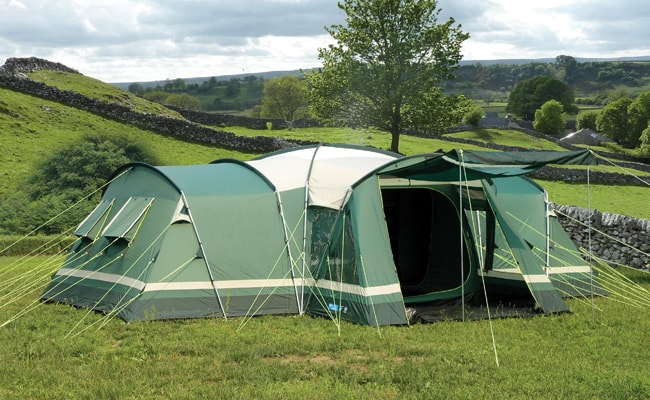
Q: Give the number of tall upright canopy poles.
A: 2